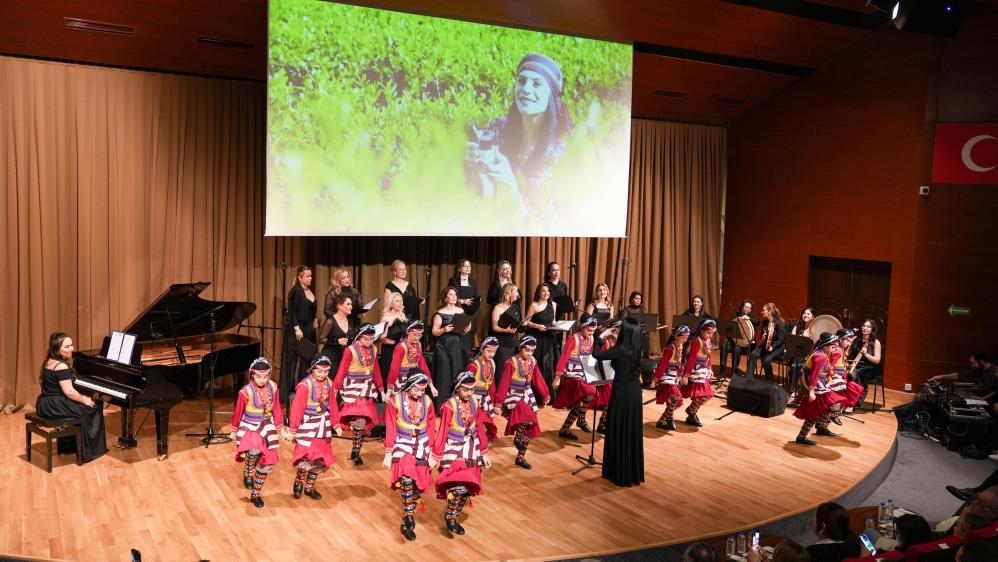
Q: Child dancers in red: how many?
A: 14